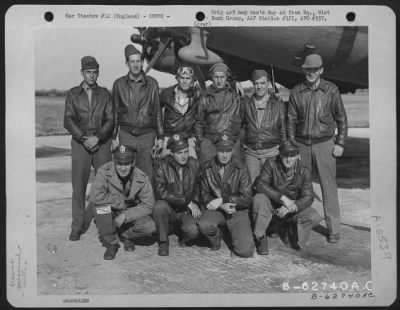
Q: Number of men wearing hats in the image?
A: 10